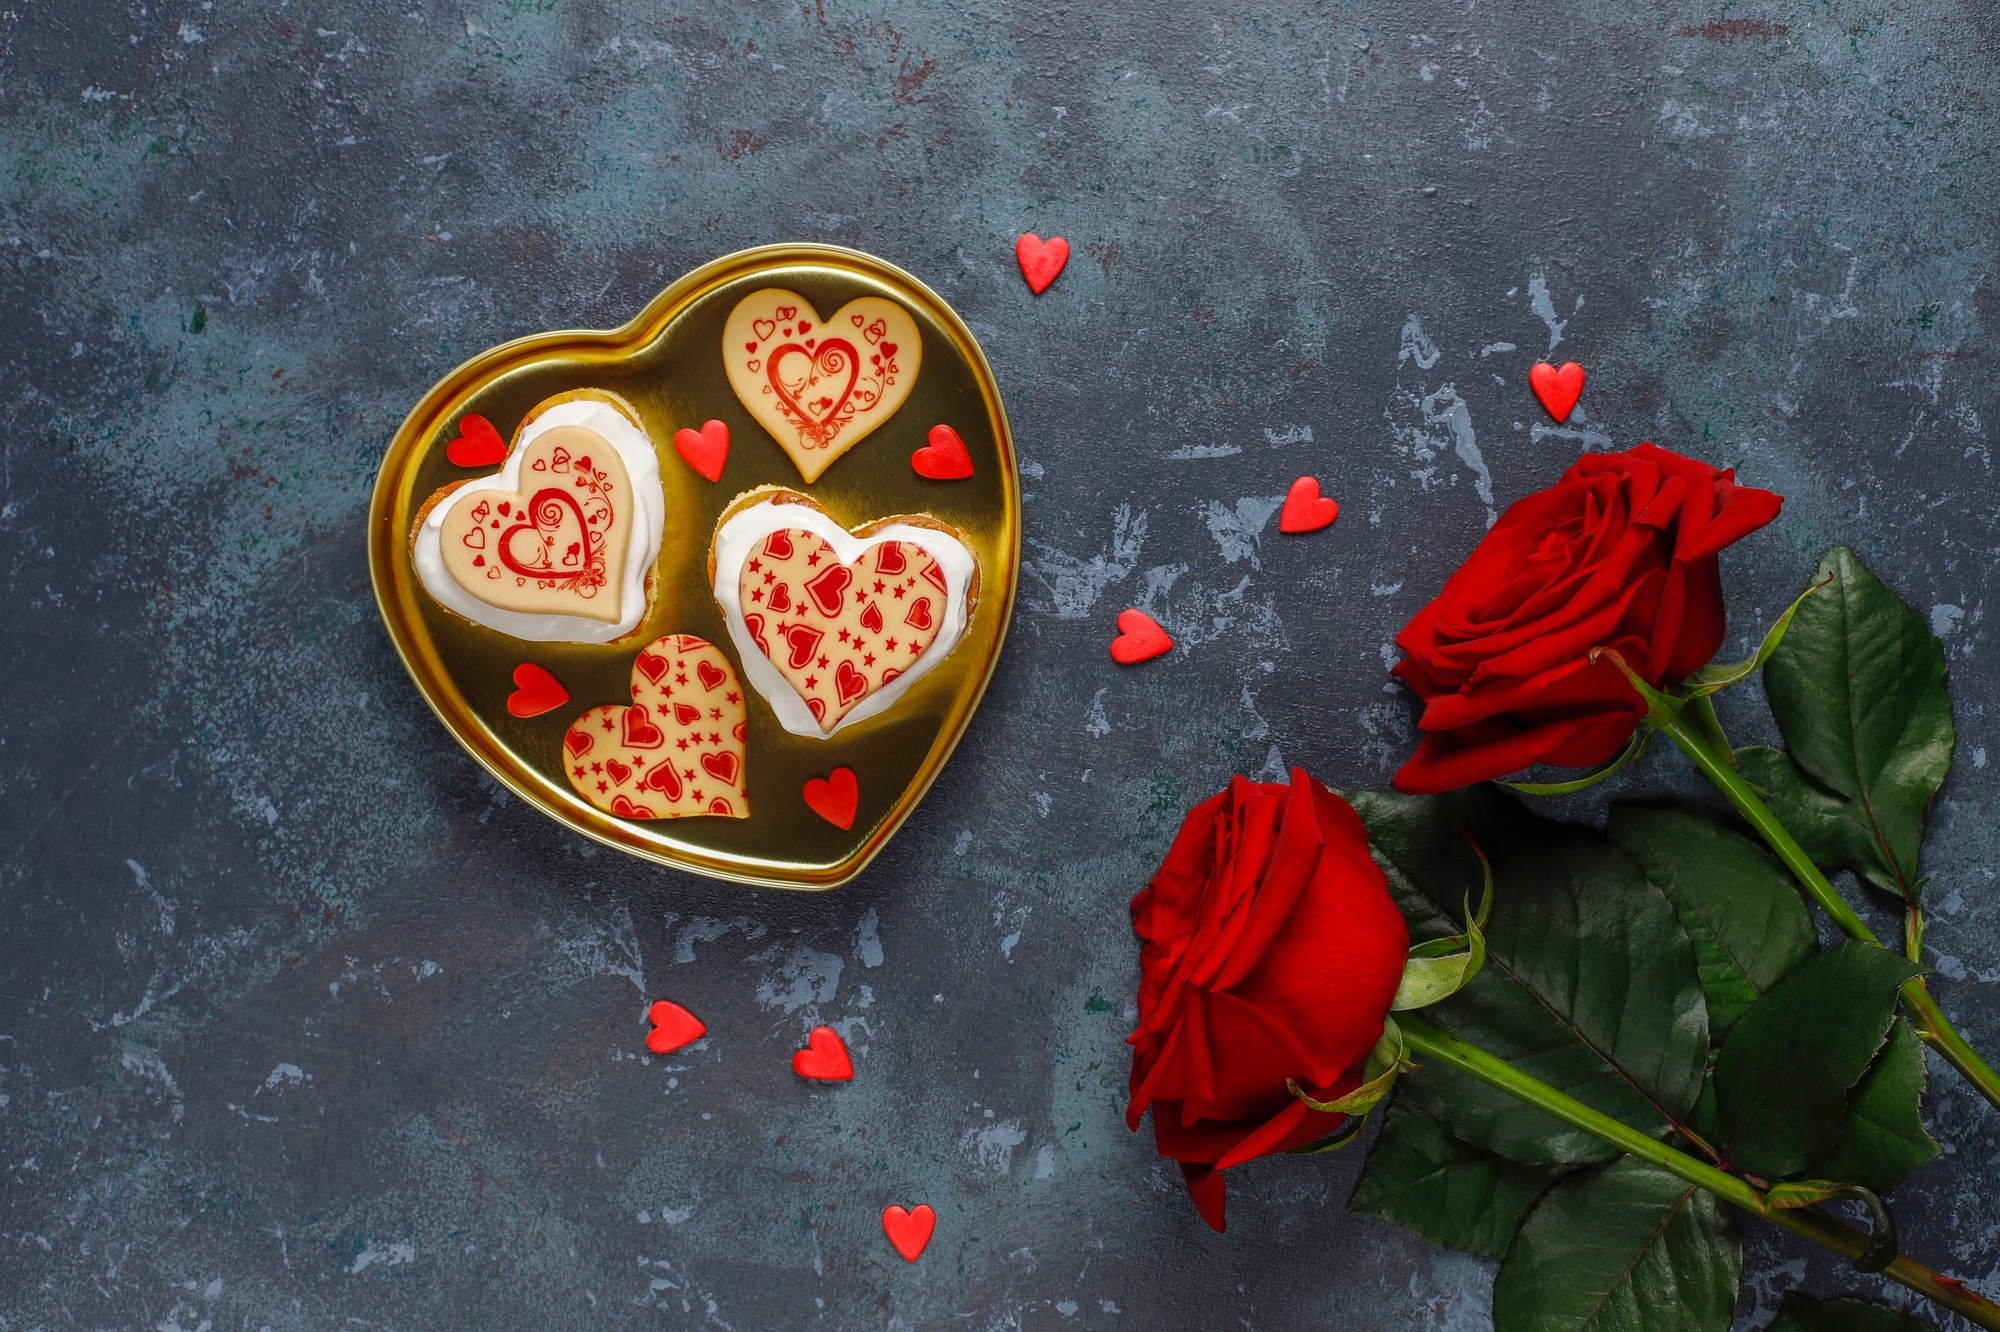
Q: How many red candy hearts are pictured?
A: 12